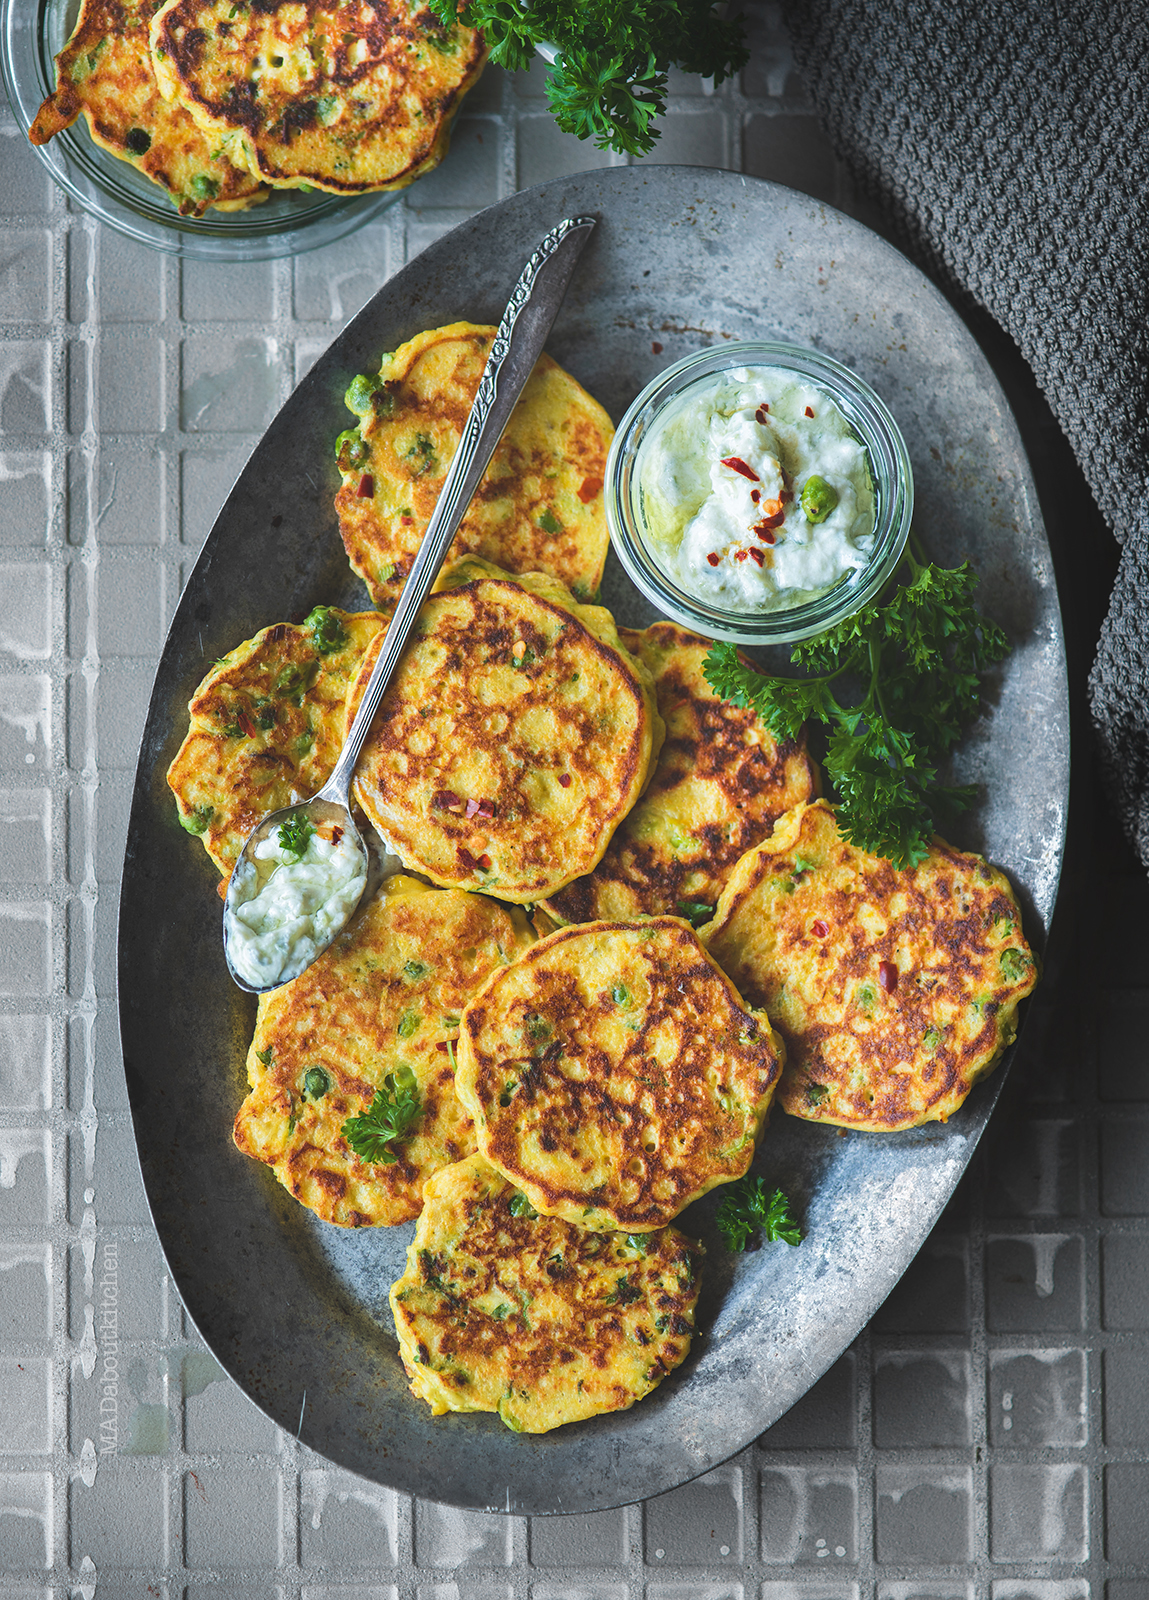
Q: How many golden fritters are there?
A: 10